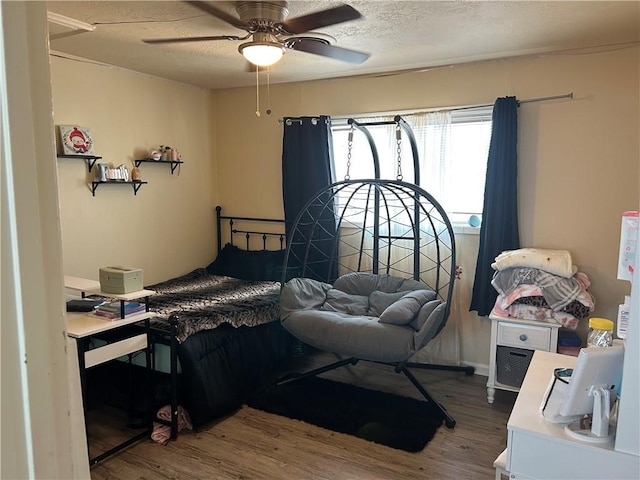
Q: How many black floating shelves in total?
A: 3